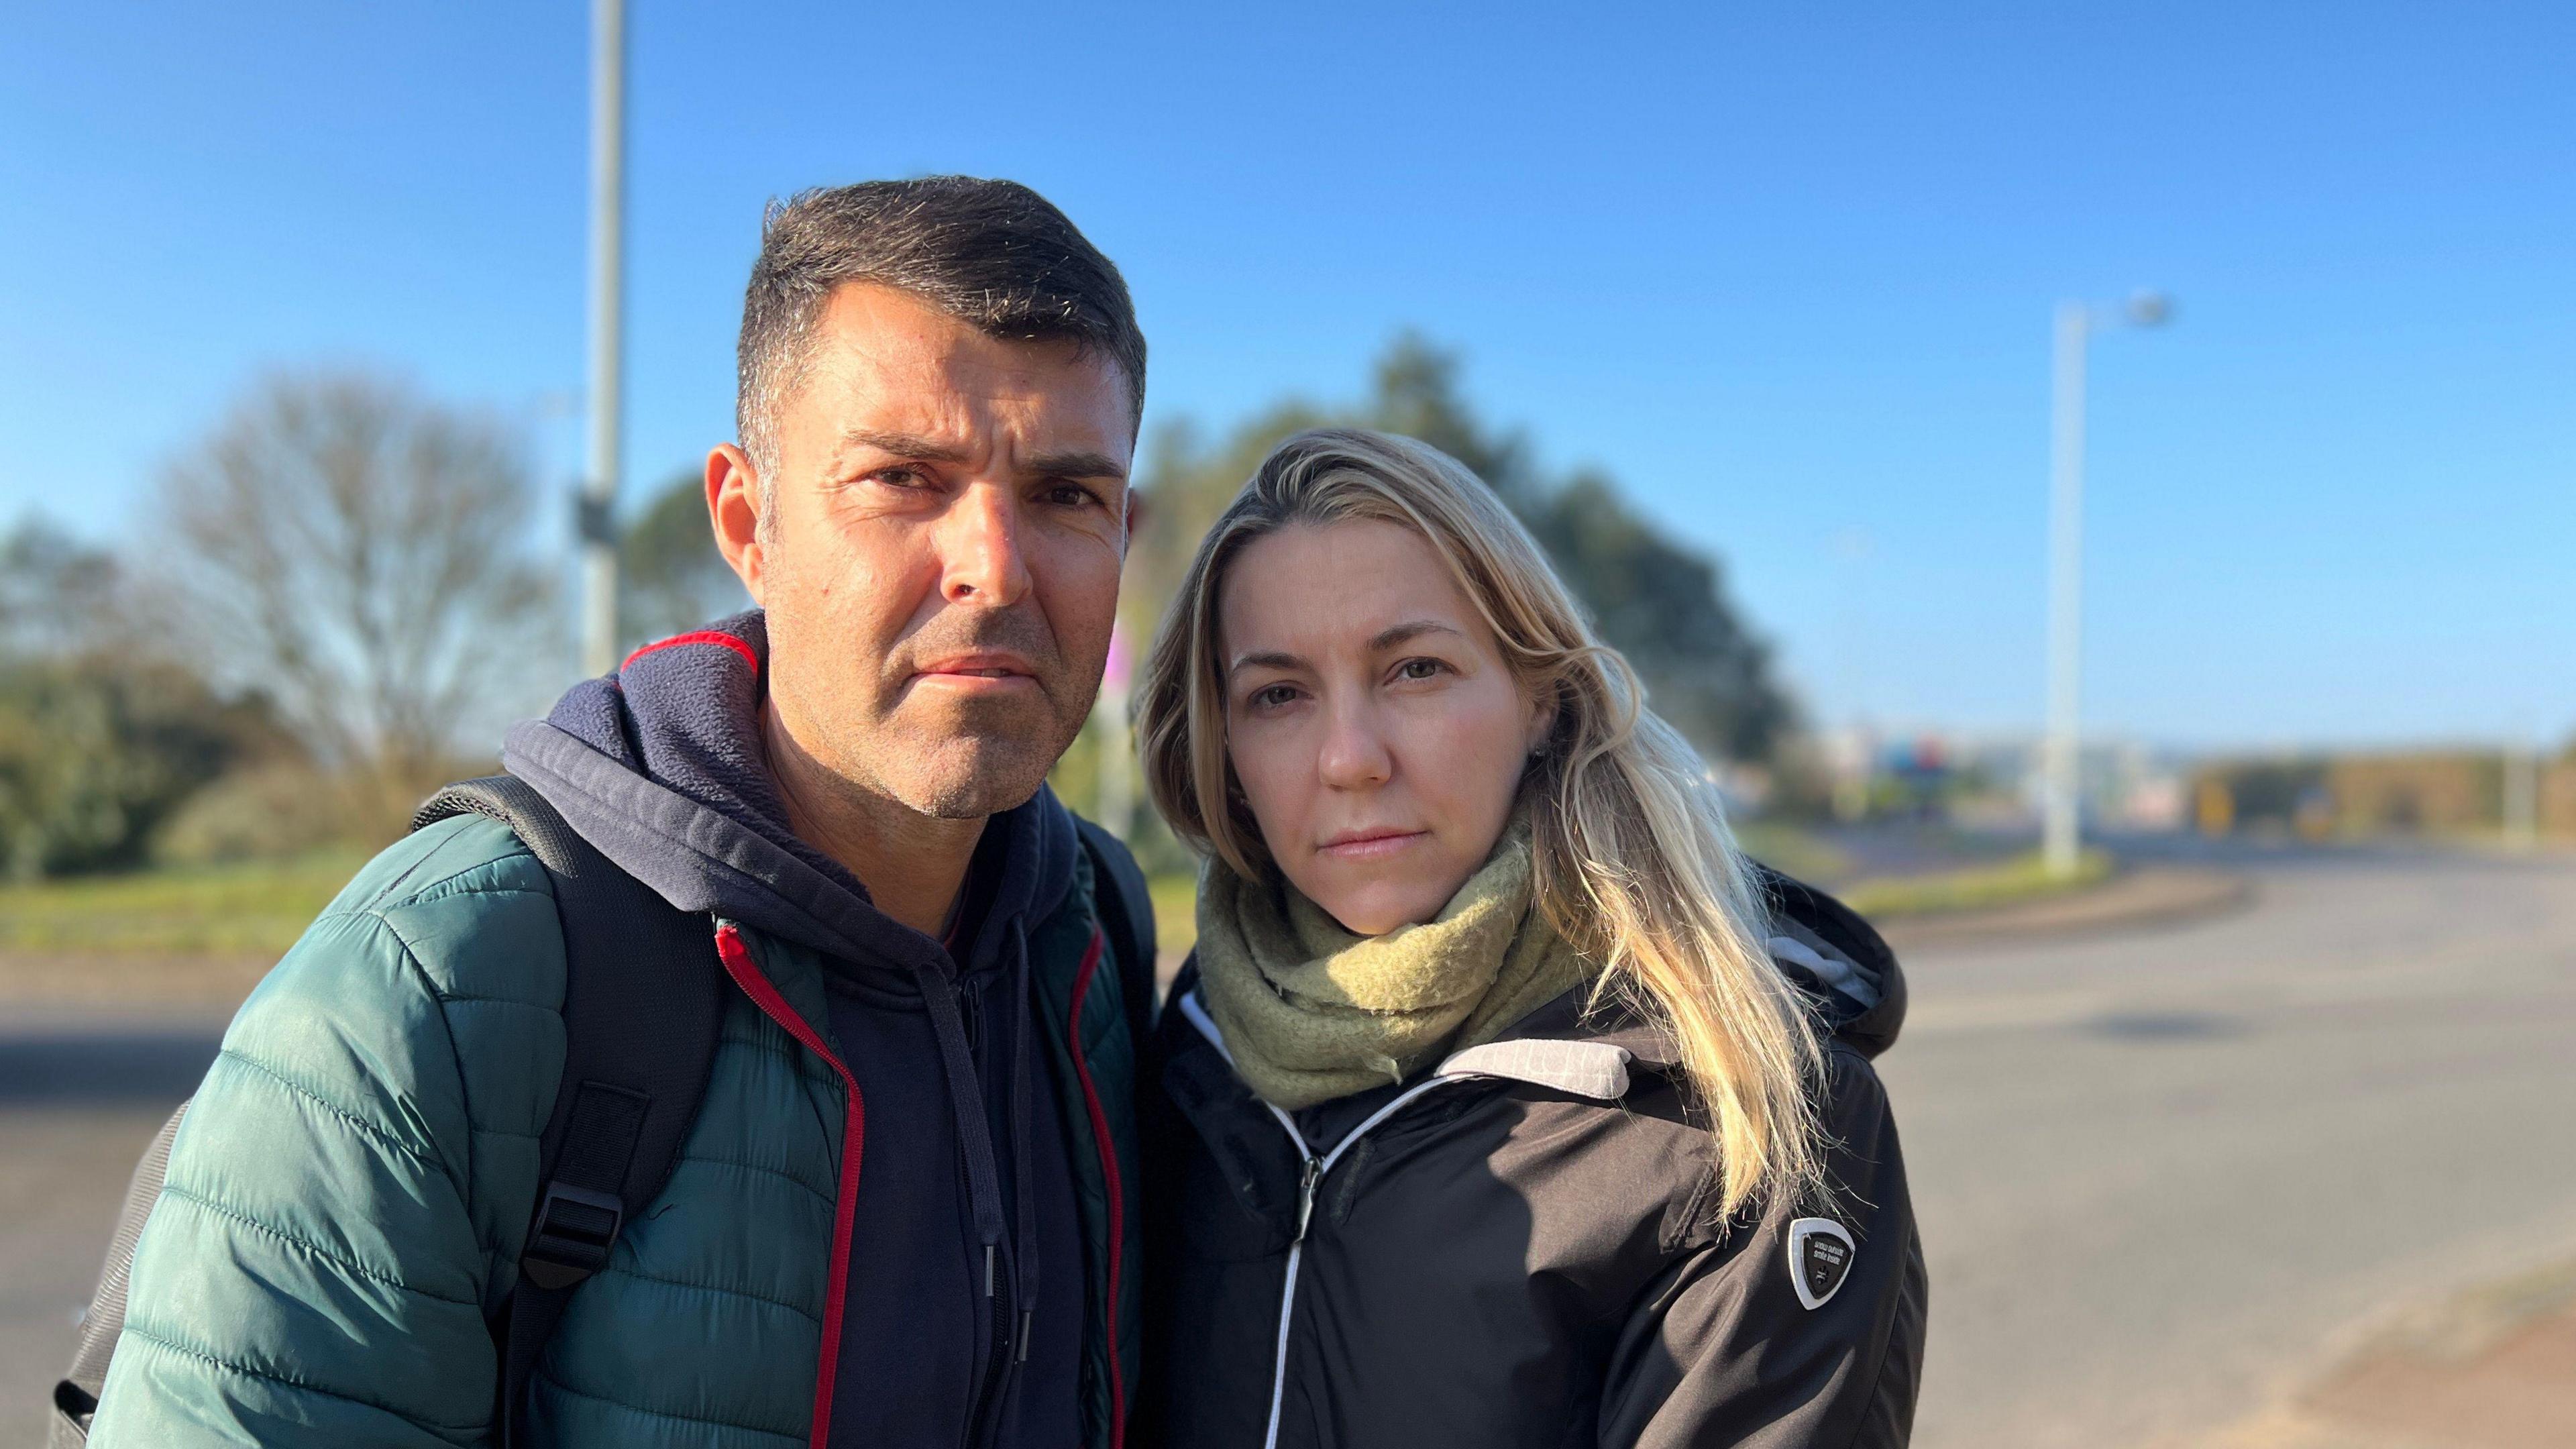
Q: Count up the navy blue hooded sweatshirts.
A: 1